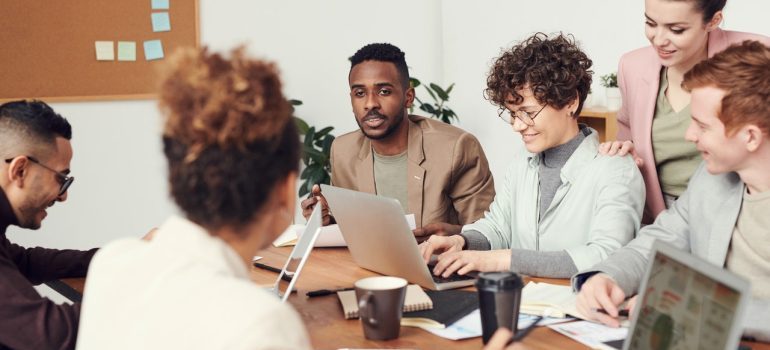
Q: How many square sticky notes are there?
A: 5